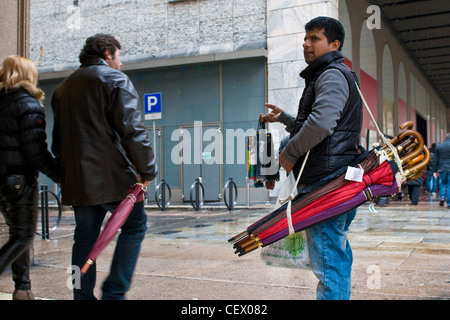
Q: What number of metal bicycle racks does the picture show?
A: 4